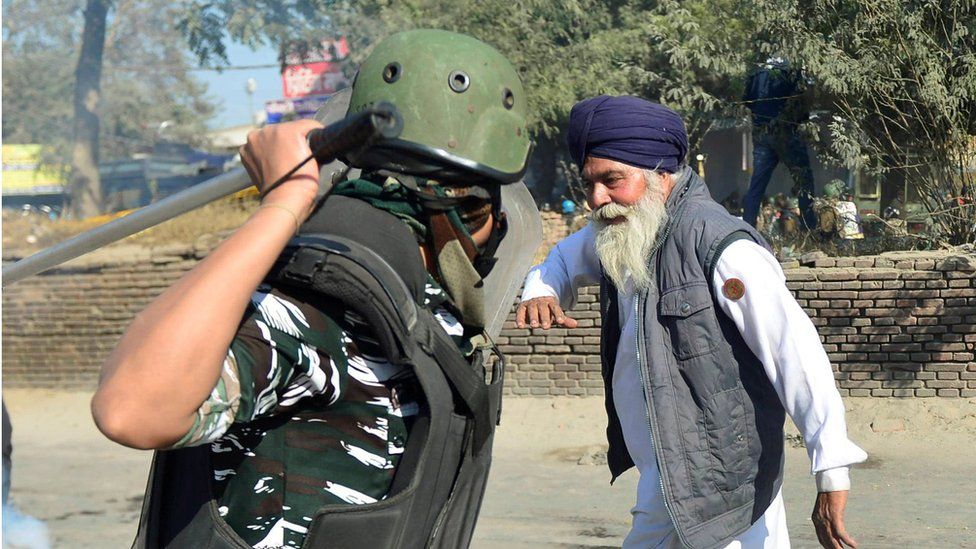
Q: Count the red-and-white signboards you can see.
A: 1